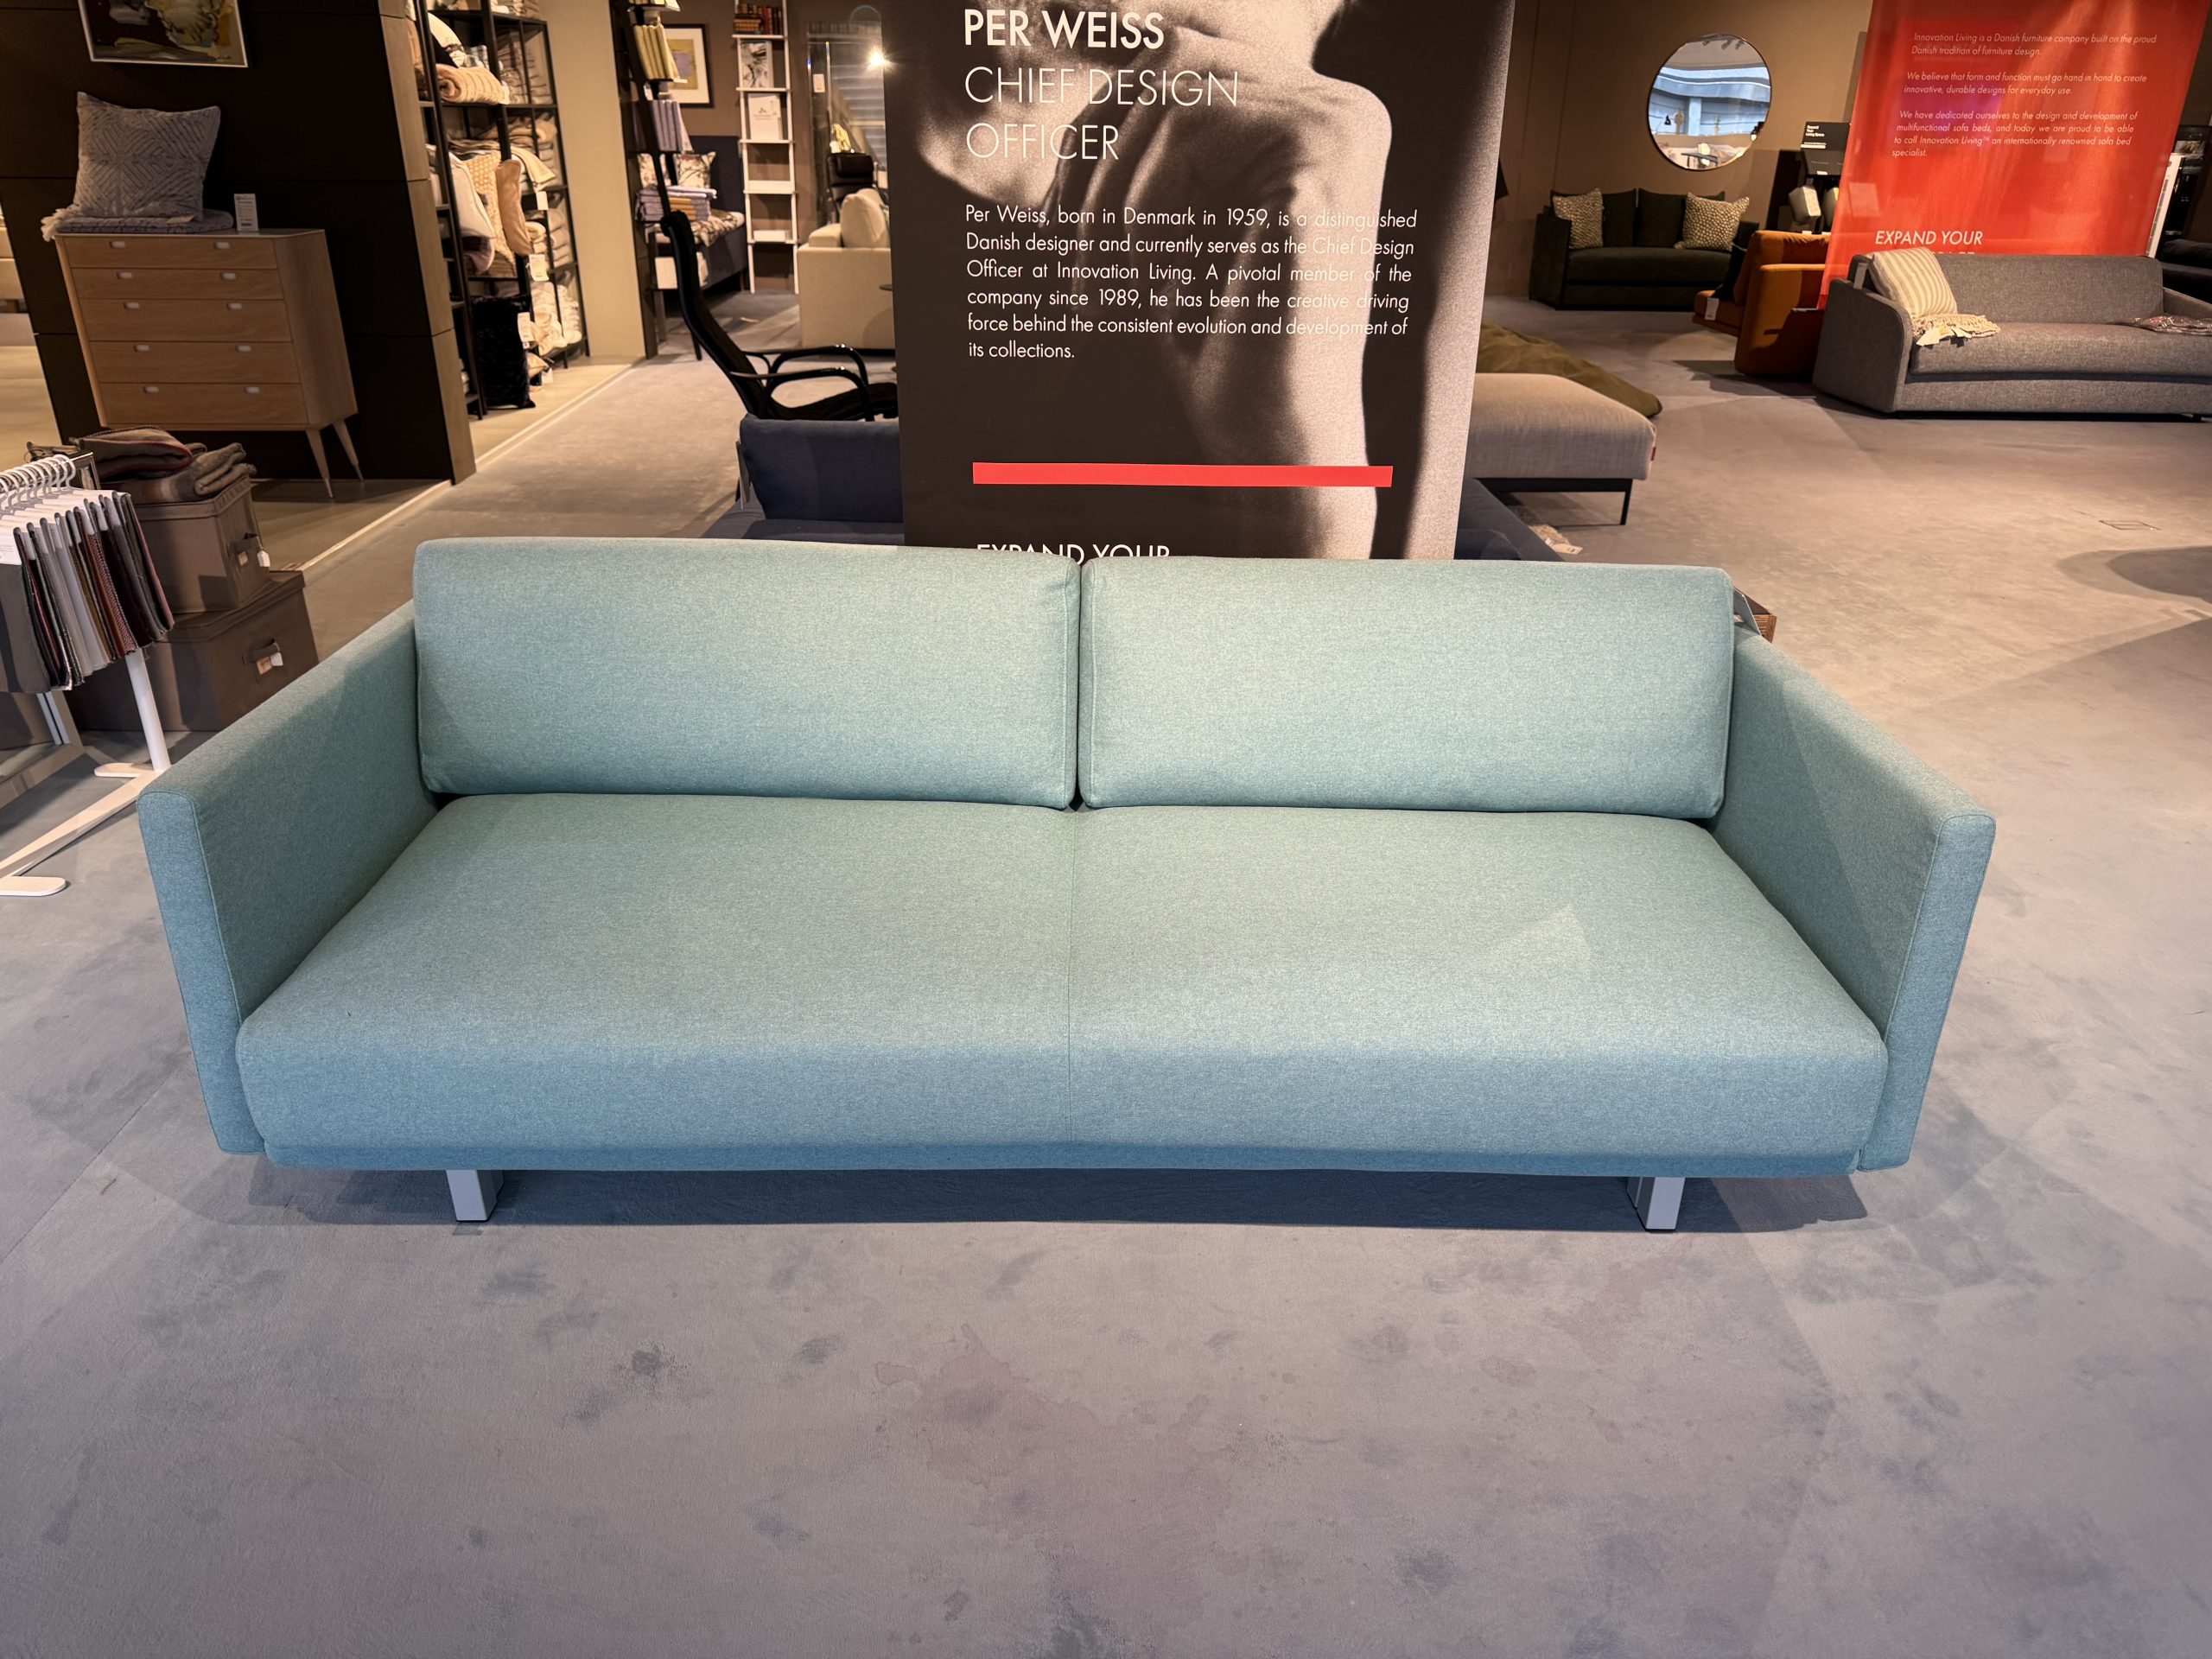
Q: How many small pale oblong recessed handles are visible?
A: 10